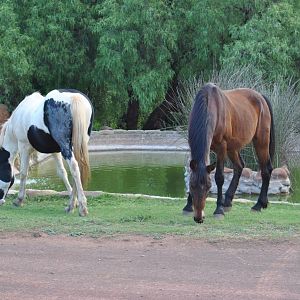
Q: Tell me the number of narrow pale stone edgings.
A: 1